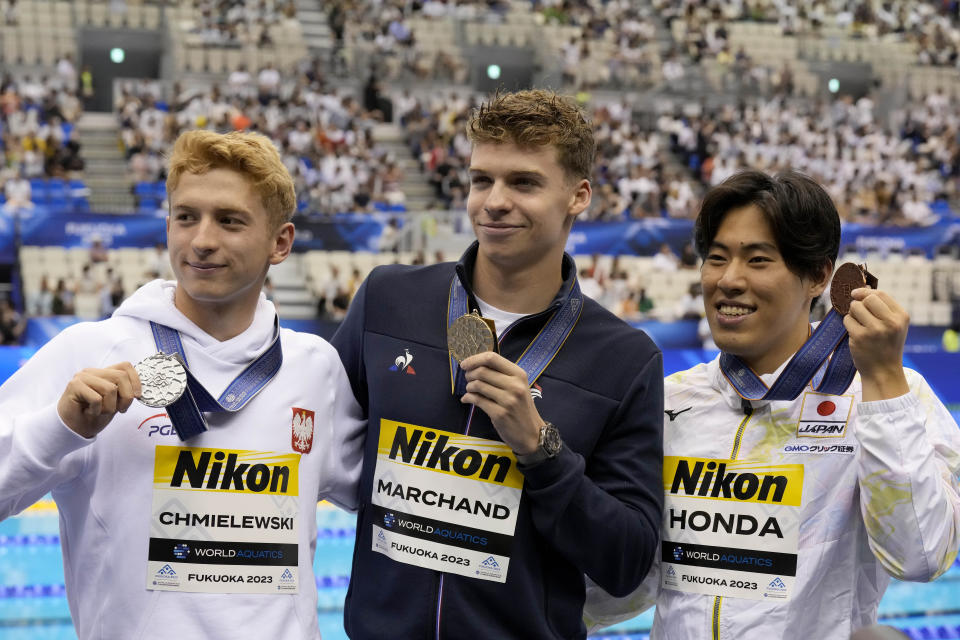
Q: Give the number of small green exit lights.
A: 3